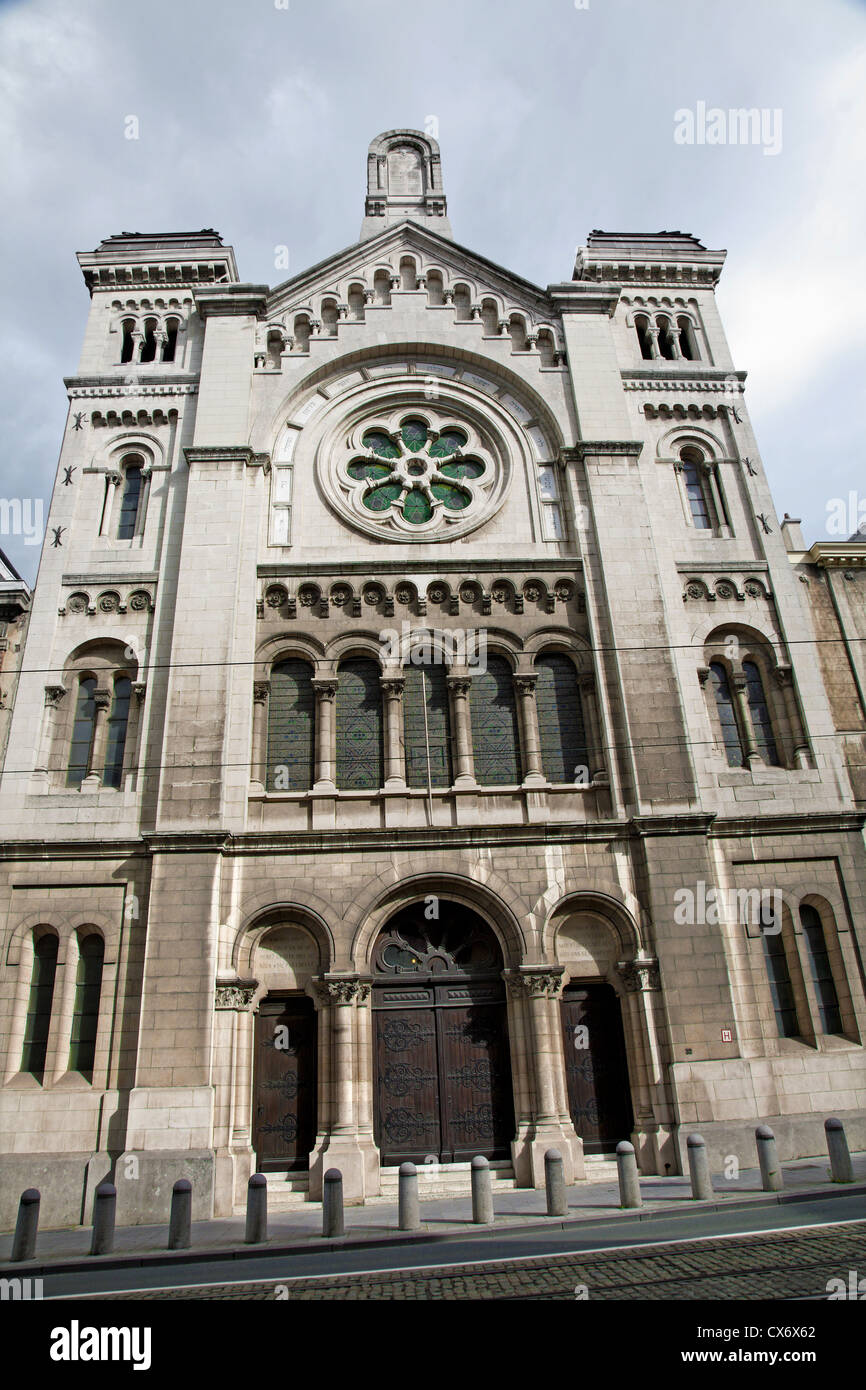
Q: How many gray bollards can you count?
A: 12